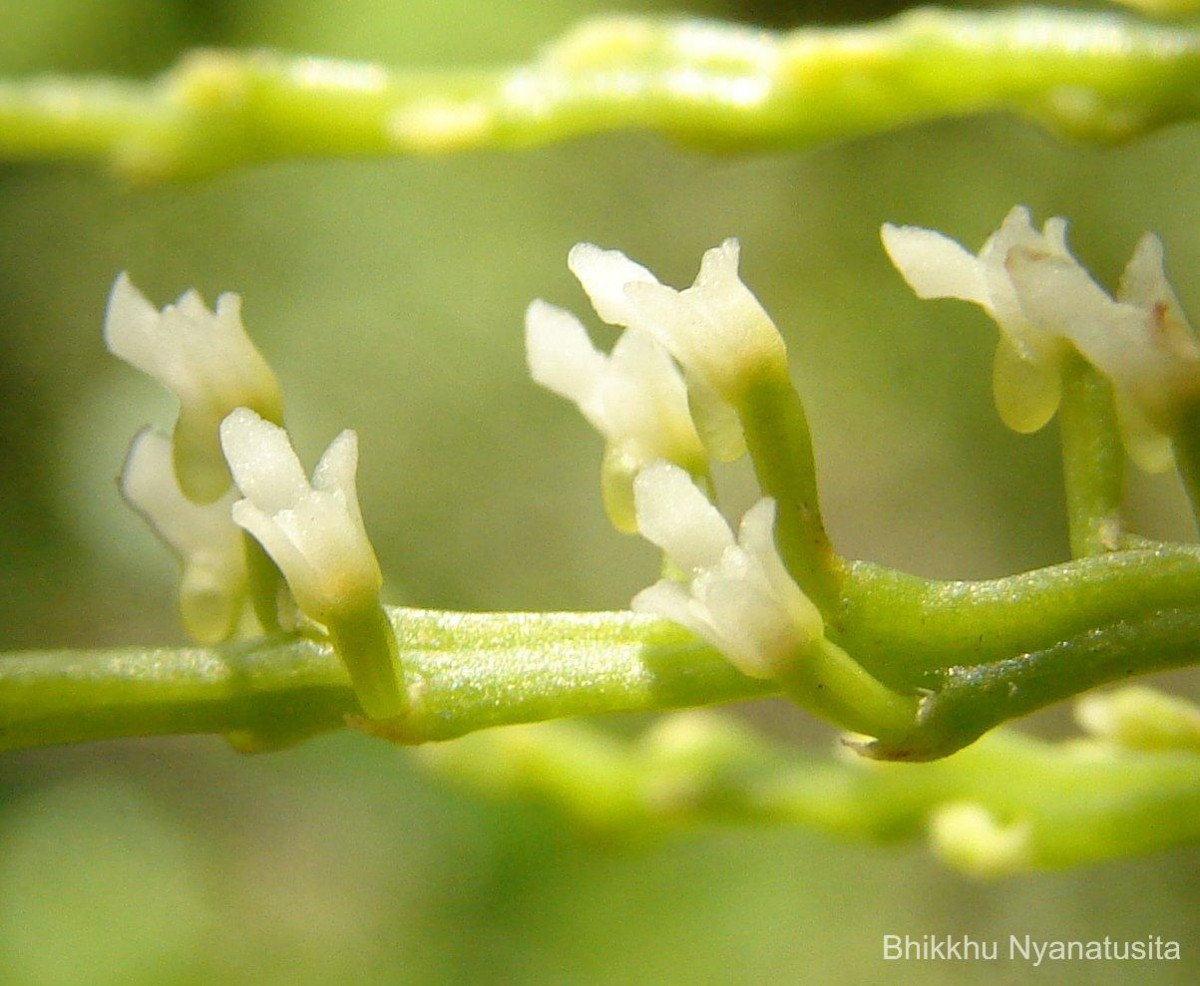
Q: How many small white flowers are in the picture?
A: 8